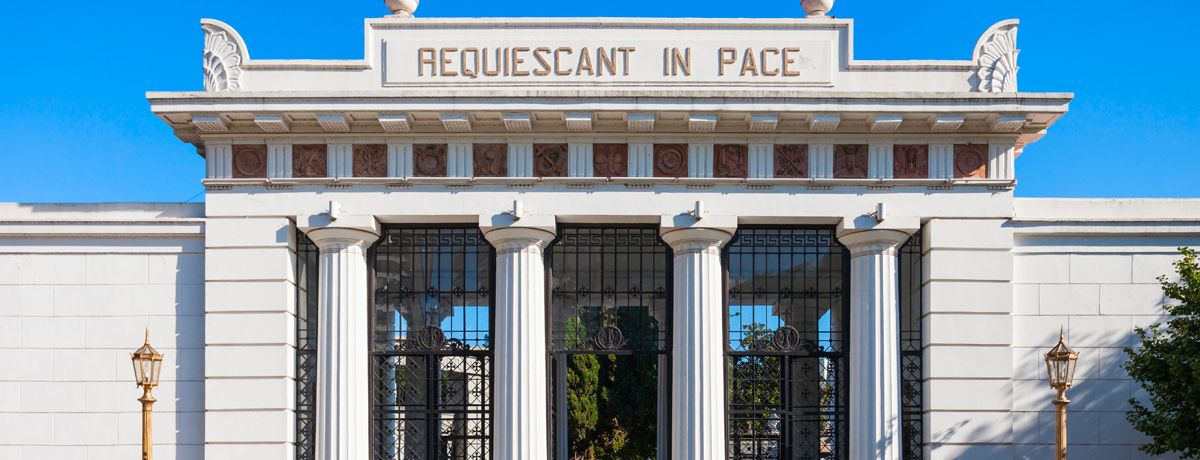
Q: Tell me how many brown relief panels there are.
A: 13